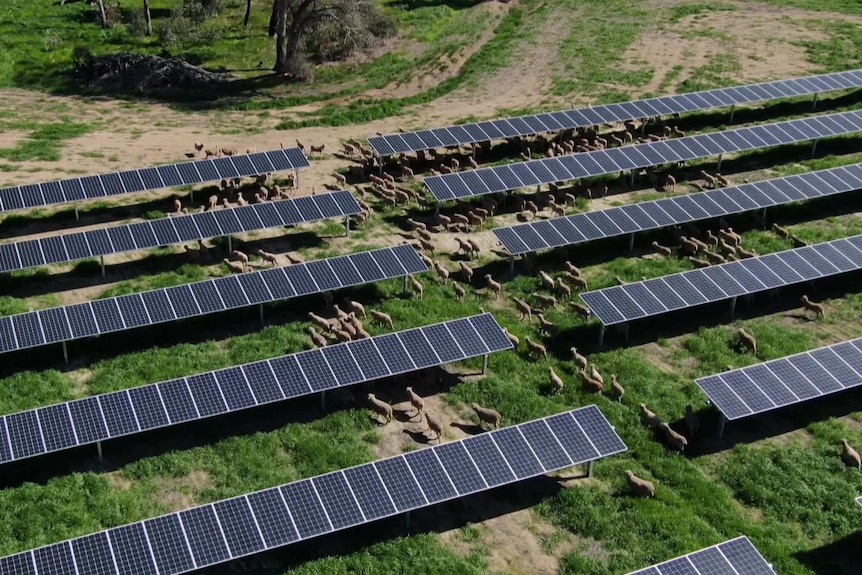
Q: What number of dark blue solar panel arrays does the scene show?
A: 11